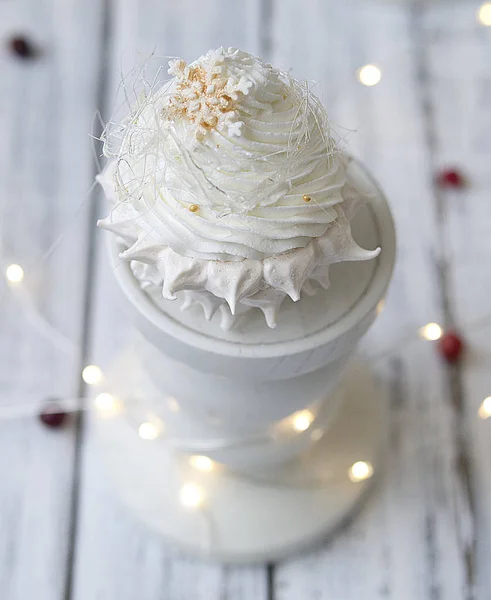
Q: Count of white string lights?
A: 12